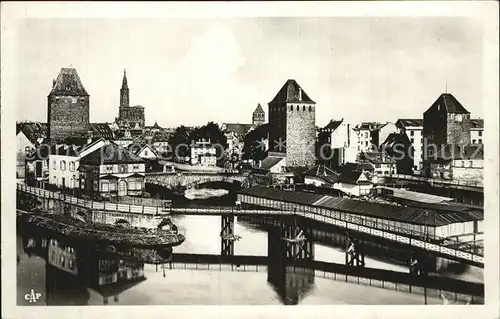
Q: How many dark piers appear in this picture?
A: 4